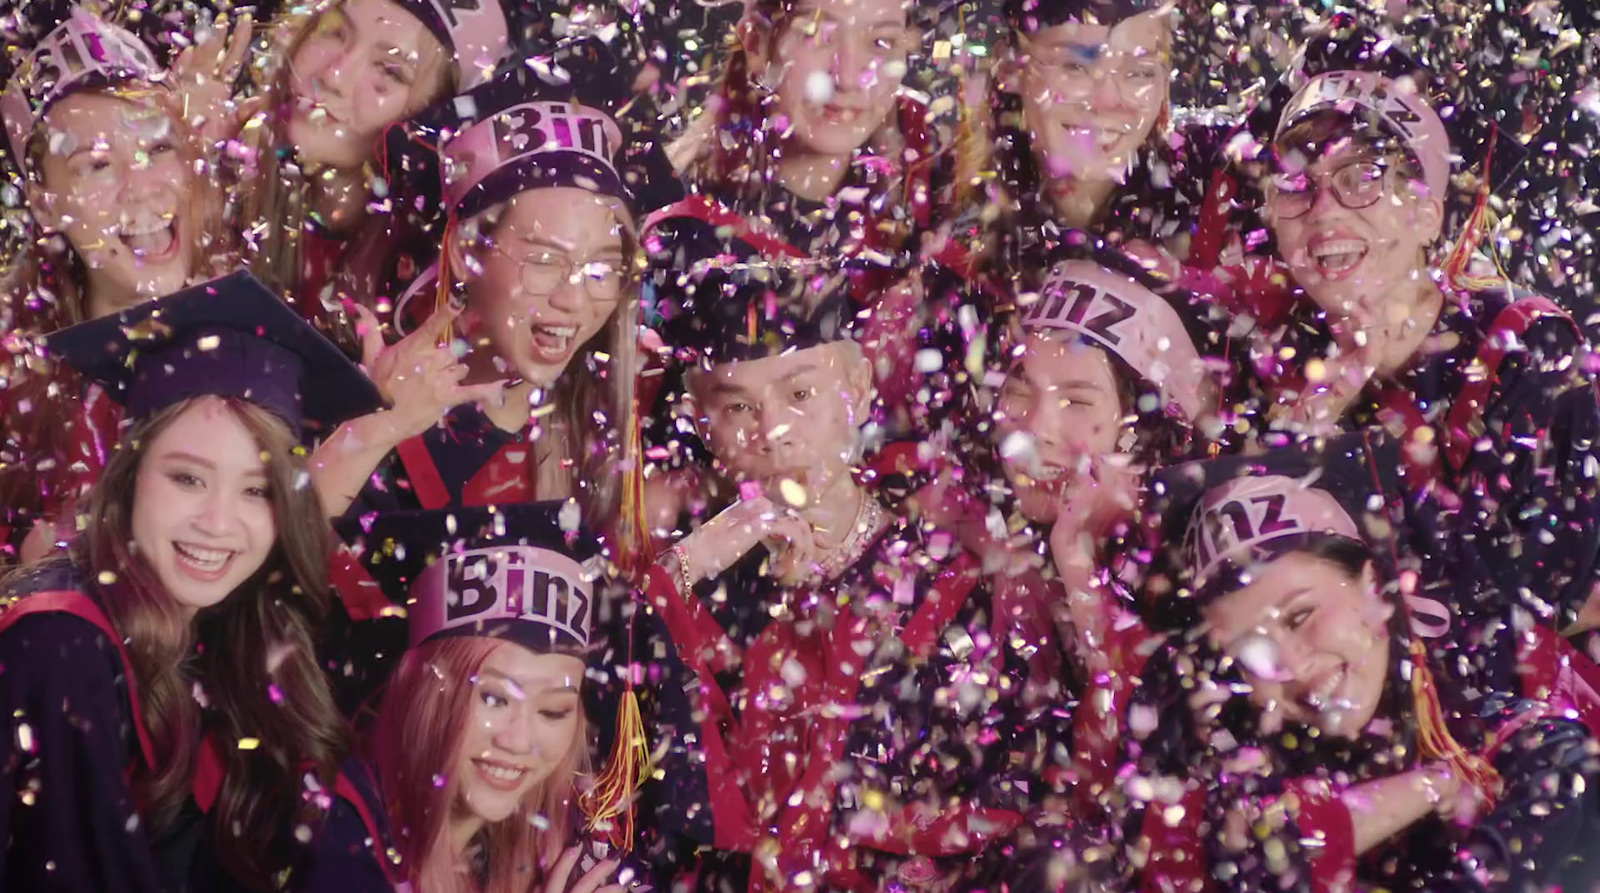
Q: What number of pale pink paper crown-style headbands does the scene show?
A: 7